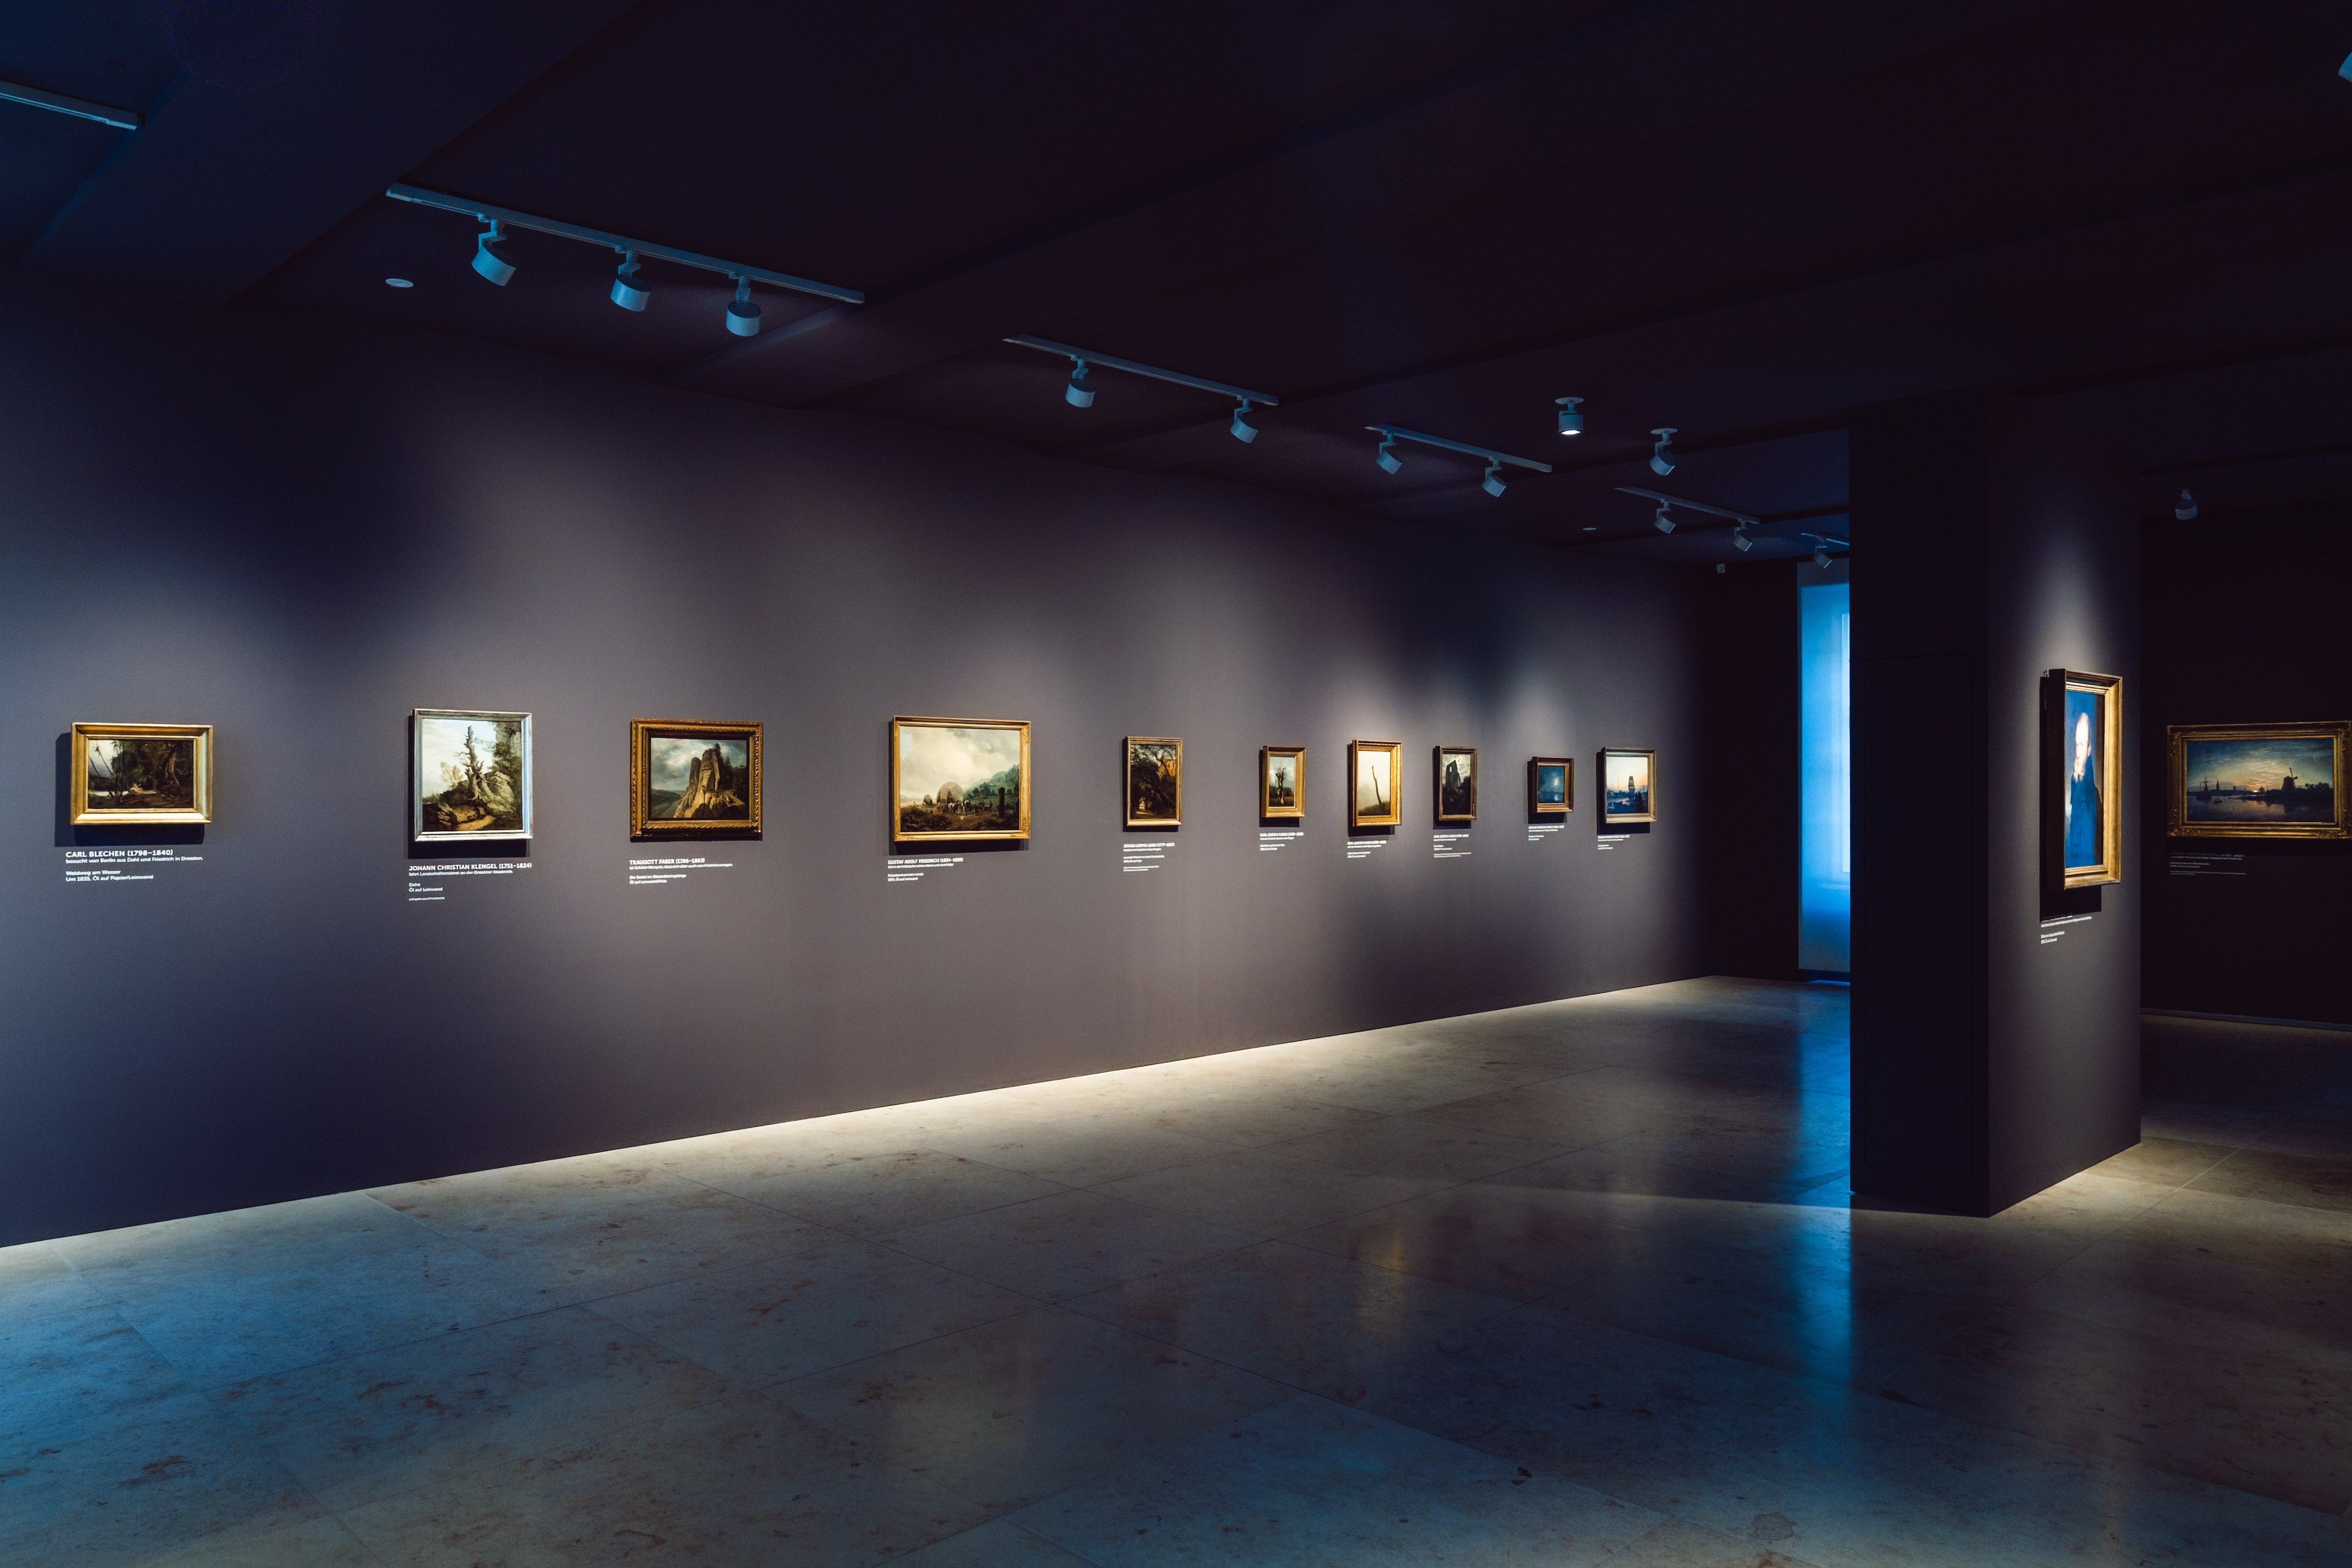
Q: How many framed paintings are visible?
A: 12